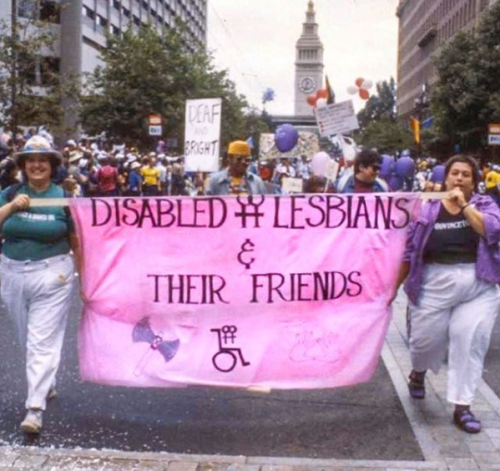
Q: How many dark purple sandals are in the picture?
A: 2